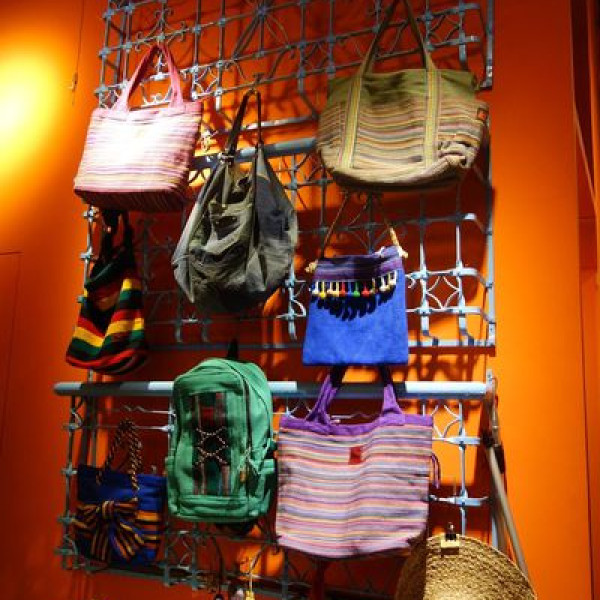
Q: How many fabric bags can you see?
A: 8